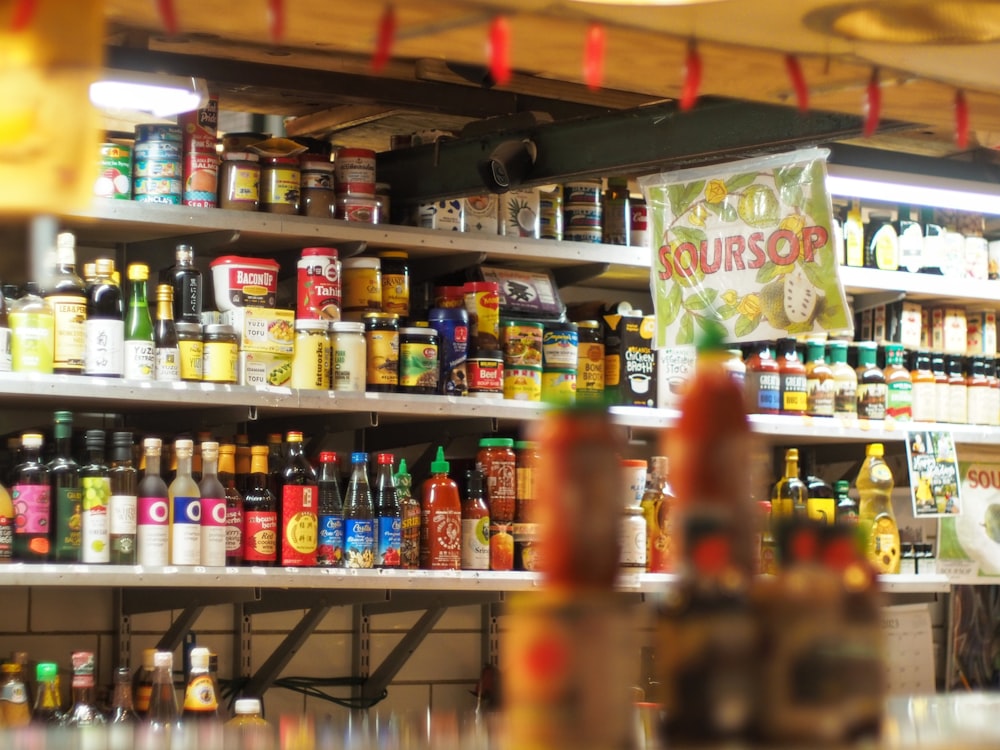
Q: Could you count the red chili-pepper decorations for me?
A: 10